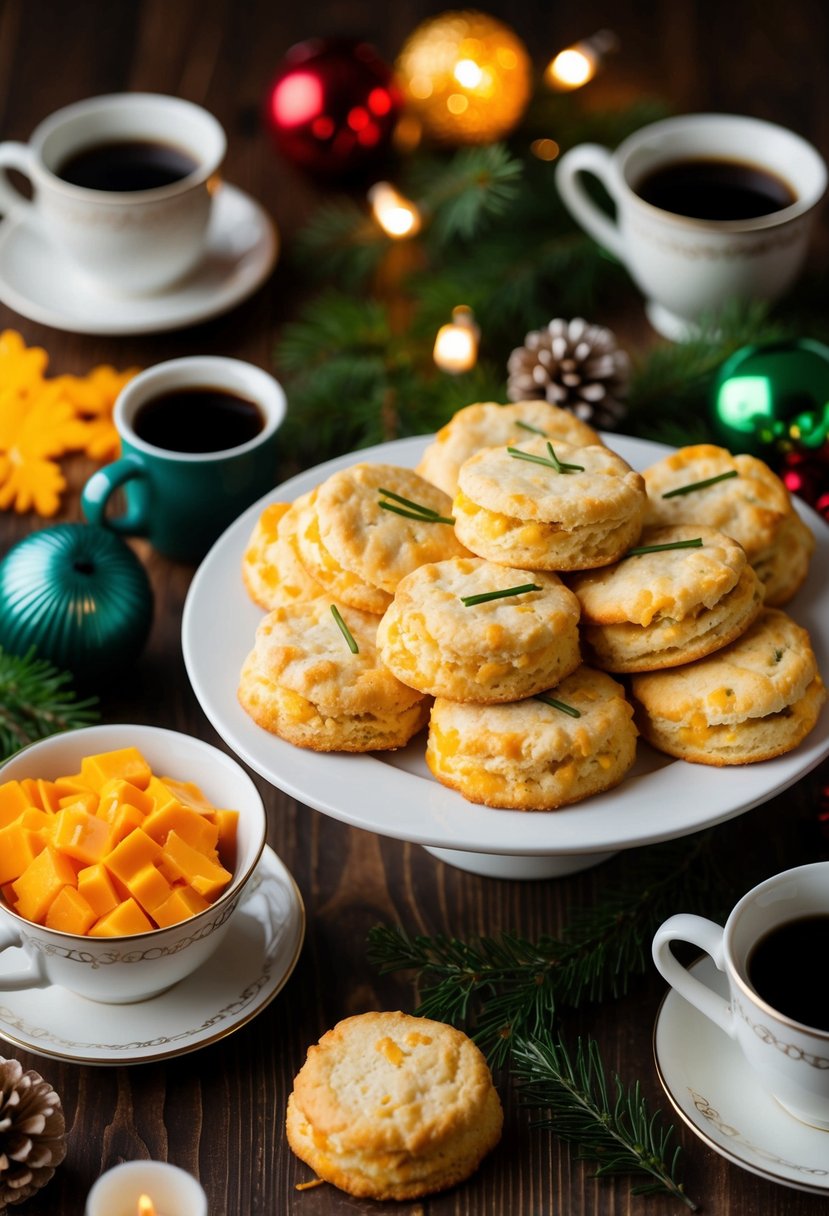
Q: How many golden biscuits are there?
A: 11